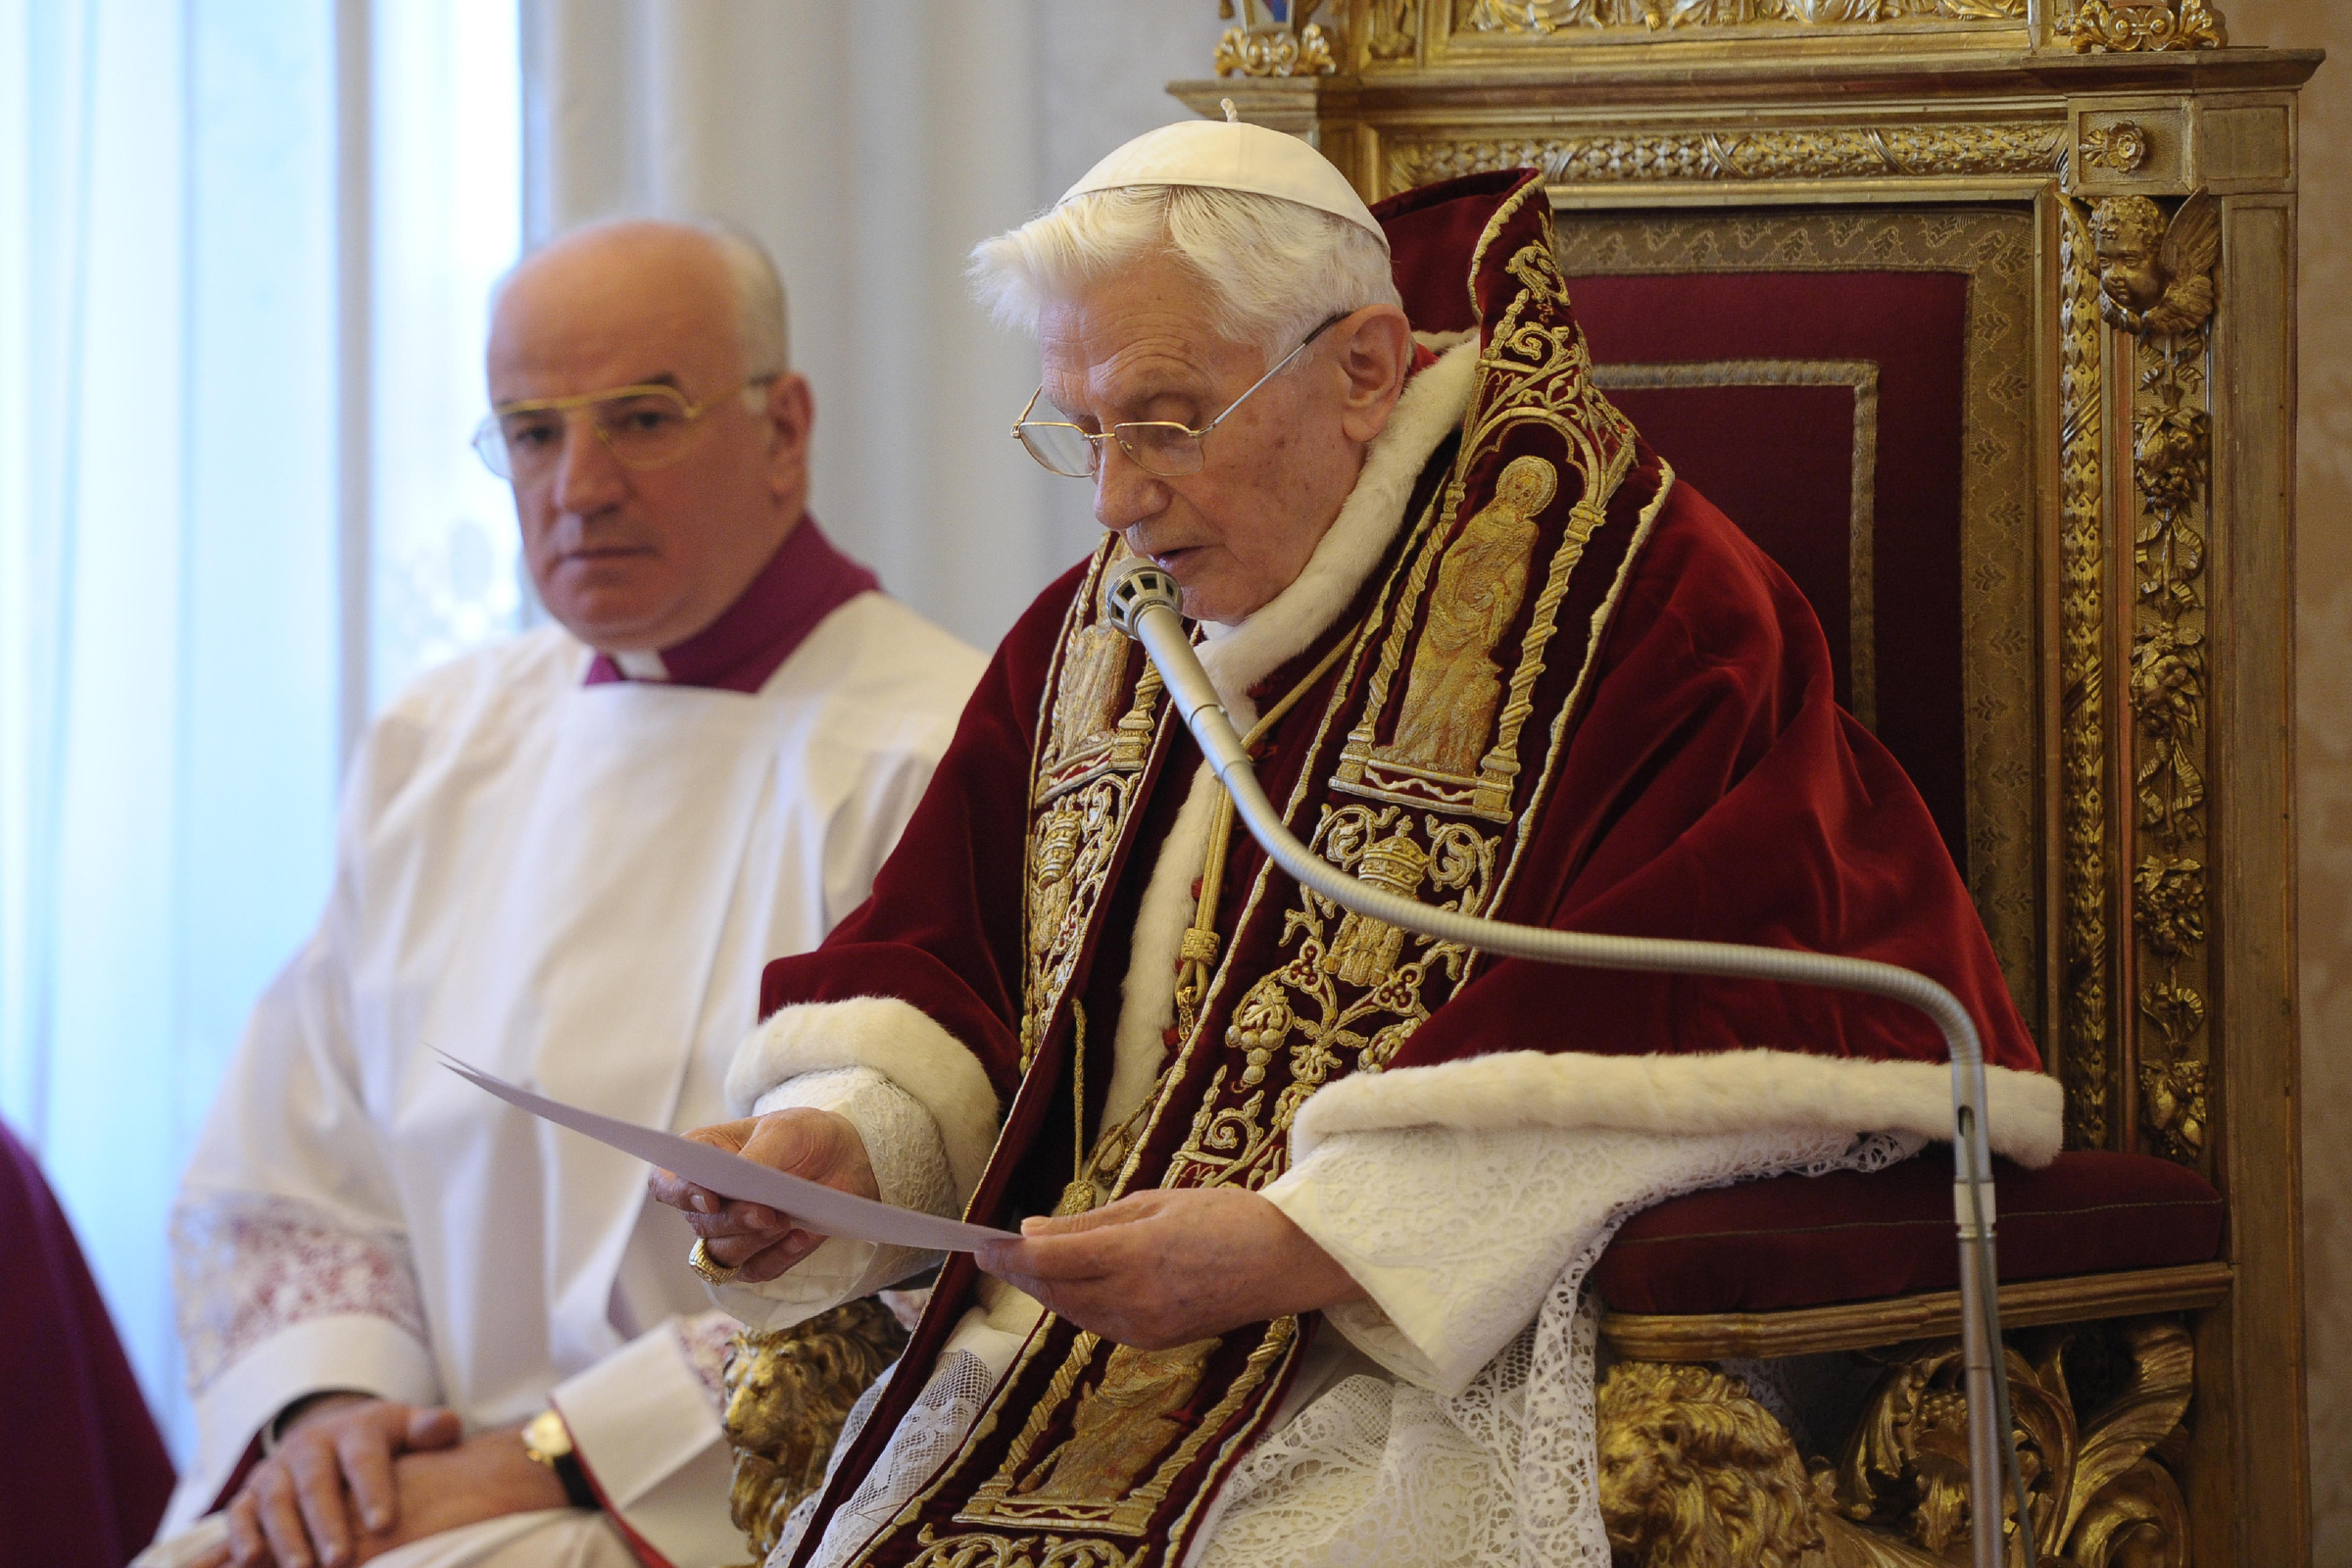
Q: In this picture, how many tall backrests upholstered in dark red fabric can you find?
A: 1